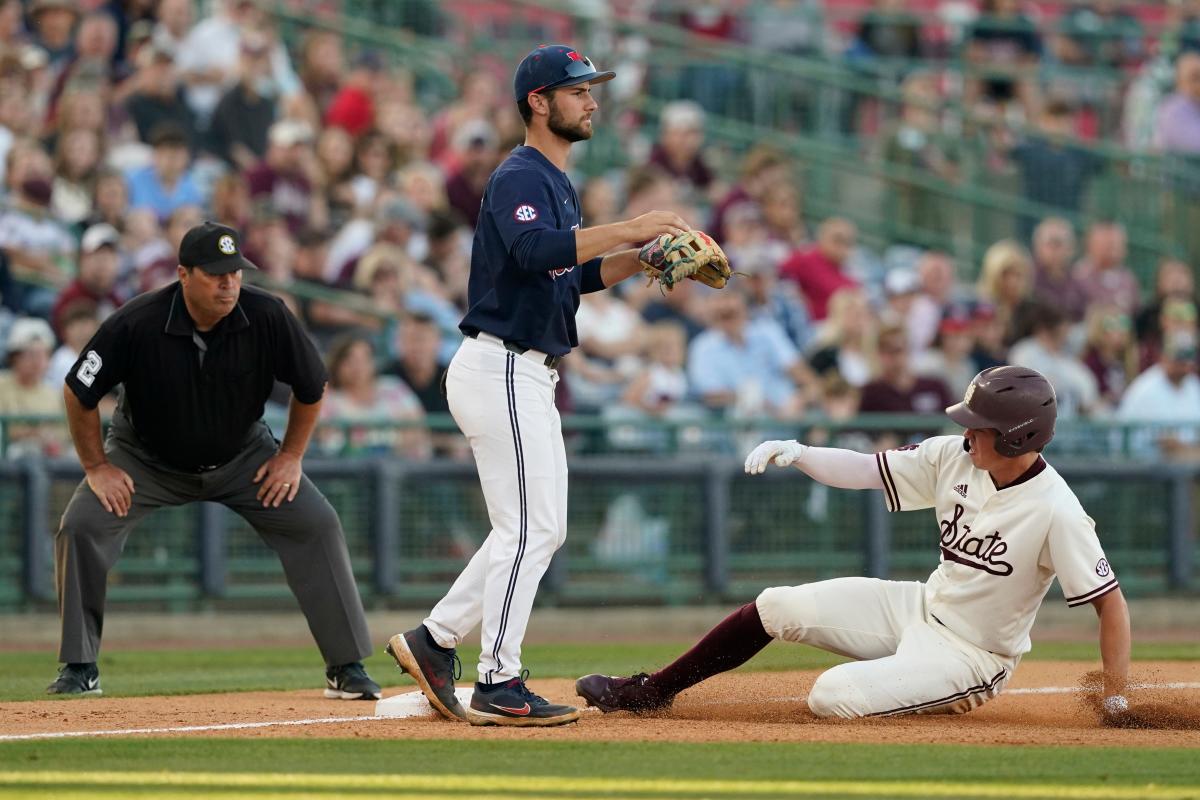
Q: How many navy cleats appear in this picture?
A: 2